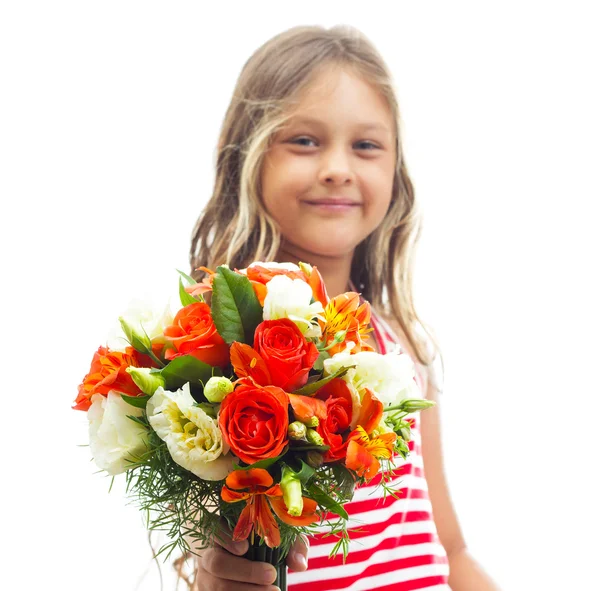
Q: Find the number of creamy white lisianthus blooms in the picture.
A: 5